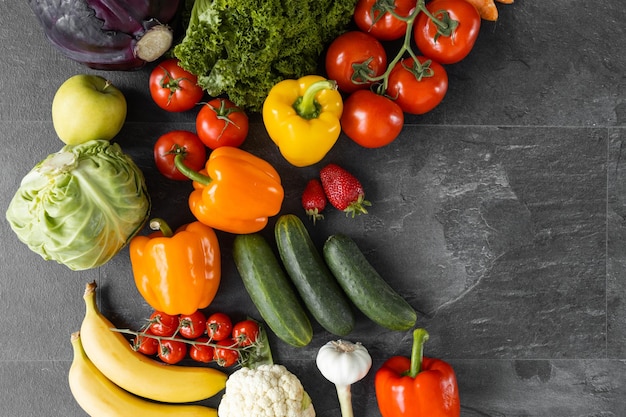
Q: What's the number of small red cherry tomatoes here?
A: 8